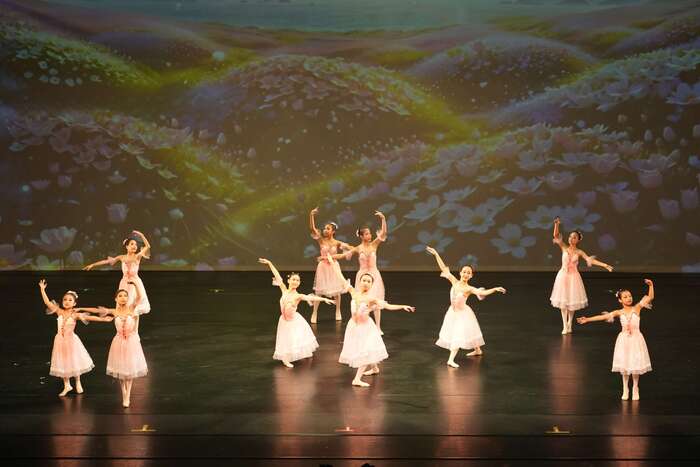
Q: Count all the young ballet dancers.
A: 10